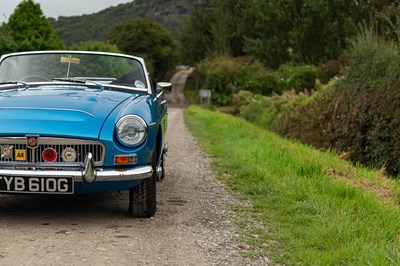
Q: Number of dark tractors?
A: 0